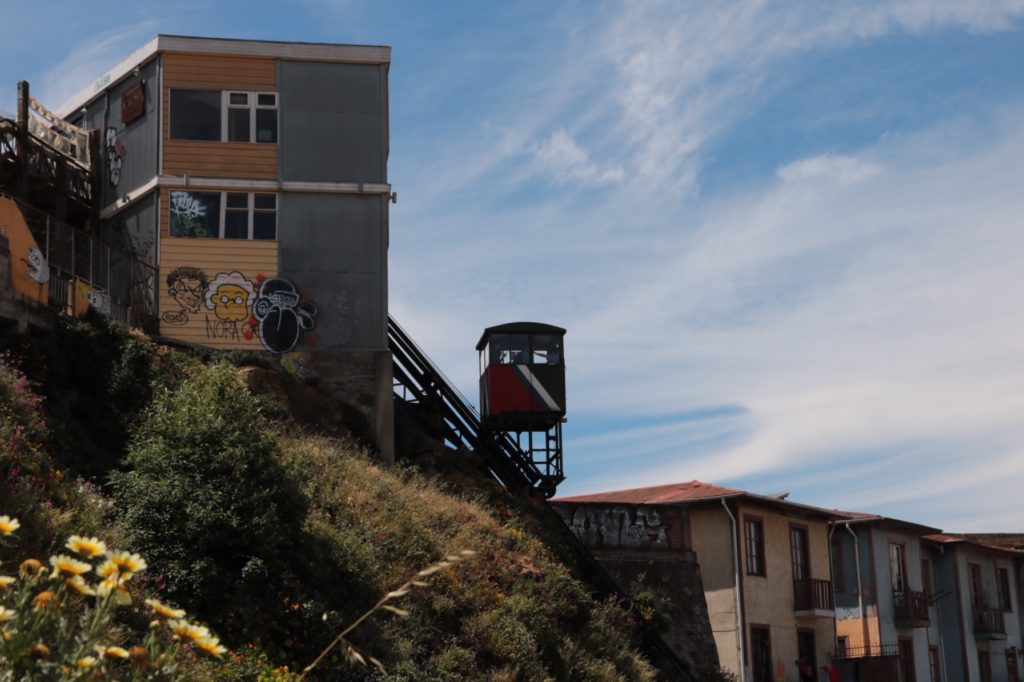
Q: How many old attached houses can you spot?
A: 3